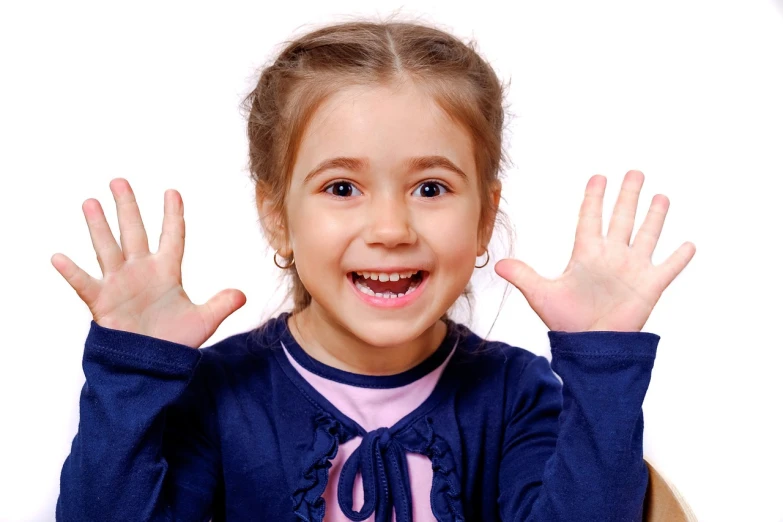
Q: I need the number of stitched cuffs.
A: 2